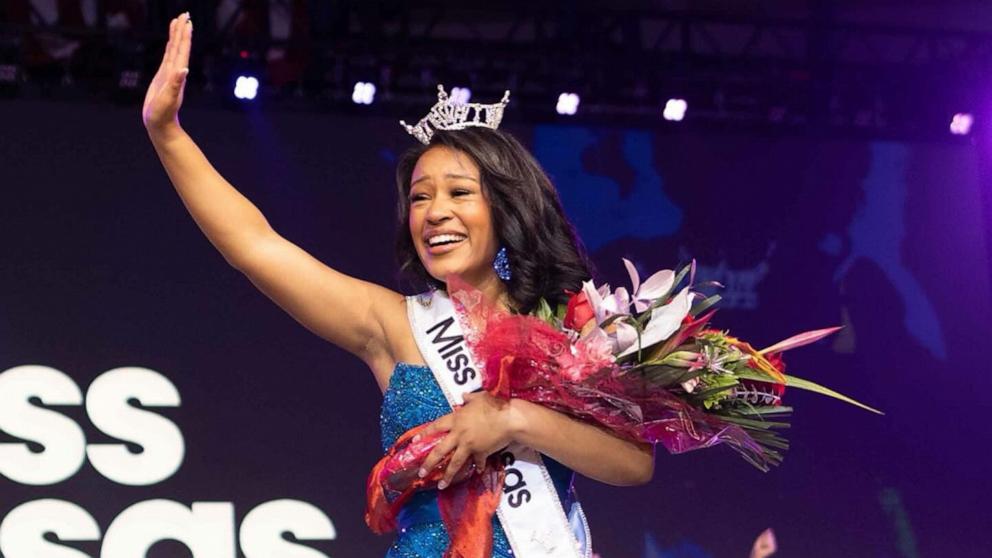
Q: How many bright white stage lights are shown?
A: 6